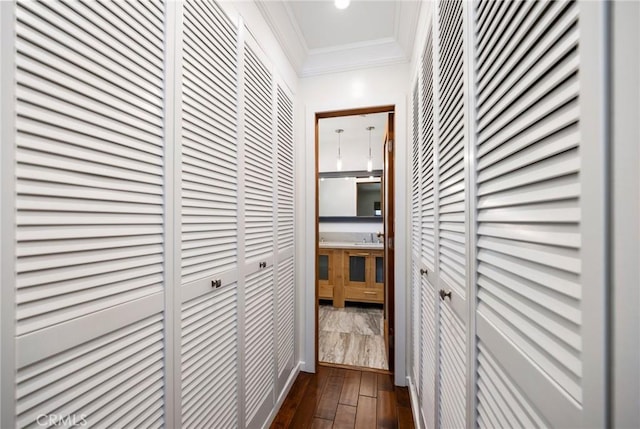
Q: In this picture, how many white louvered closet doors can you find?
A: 8